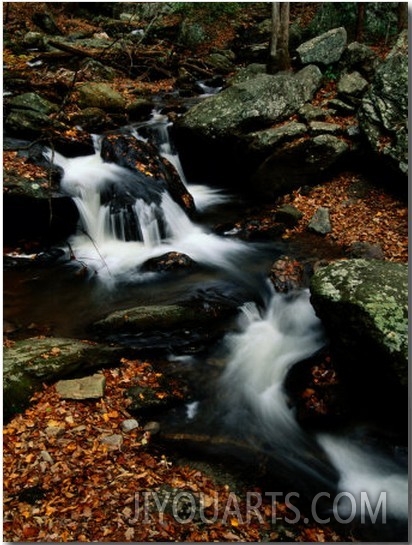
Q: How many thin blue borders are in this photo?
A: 0